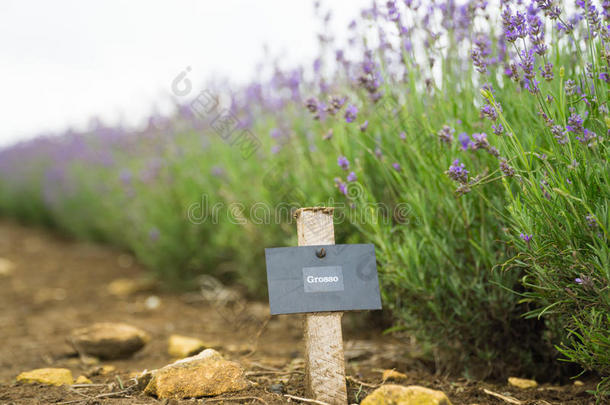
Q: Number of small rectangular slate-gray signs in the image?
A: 1